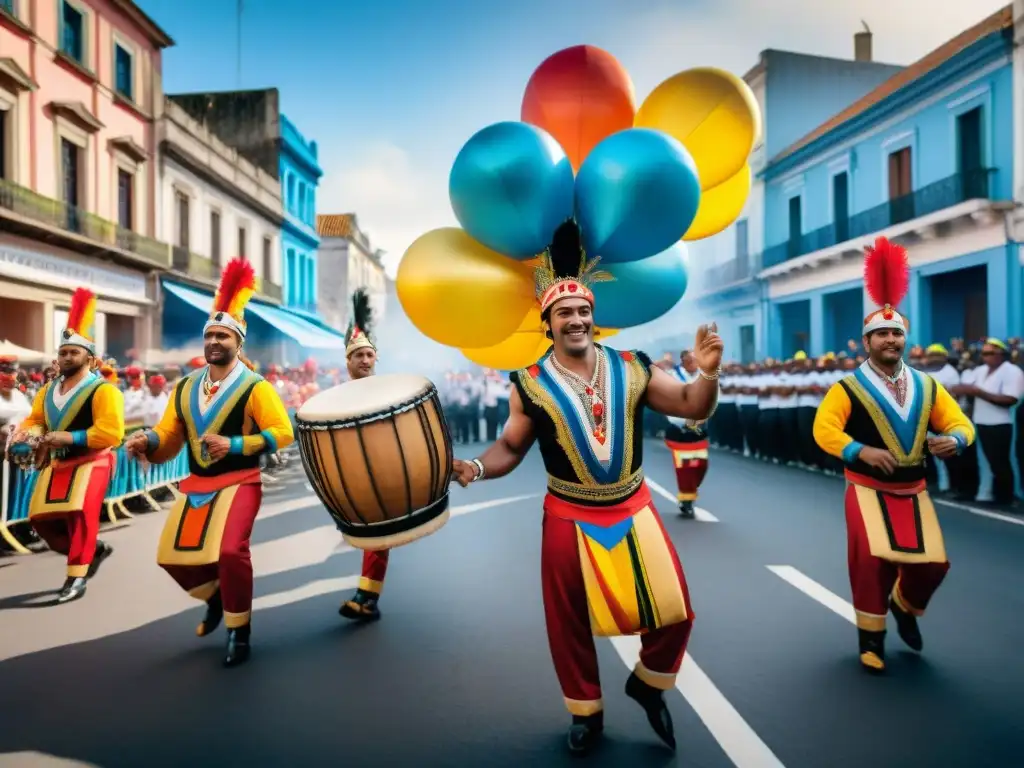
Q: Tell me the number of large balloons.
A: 8